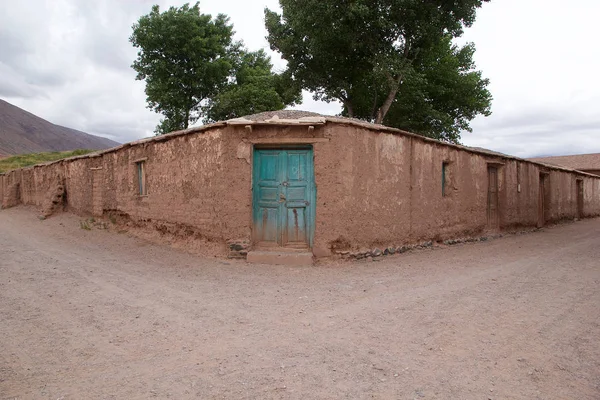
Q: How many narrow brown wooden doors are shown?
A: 3